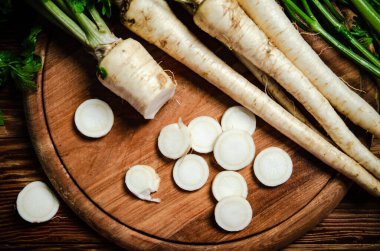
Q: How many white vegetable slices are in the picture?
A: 11